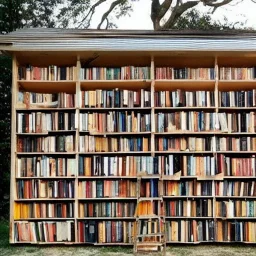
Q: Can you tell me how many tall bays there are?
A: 4